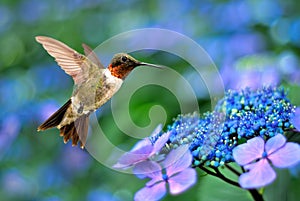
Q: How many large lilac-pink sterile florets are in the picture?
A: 3